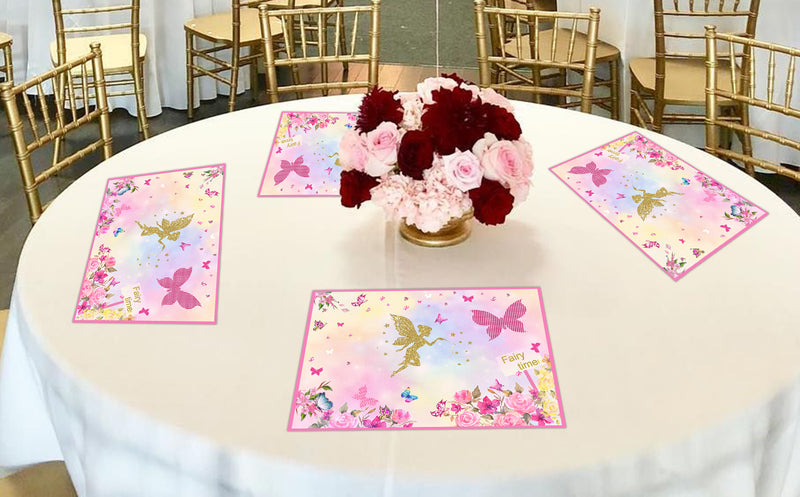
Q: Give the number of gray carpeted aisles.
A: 1